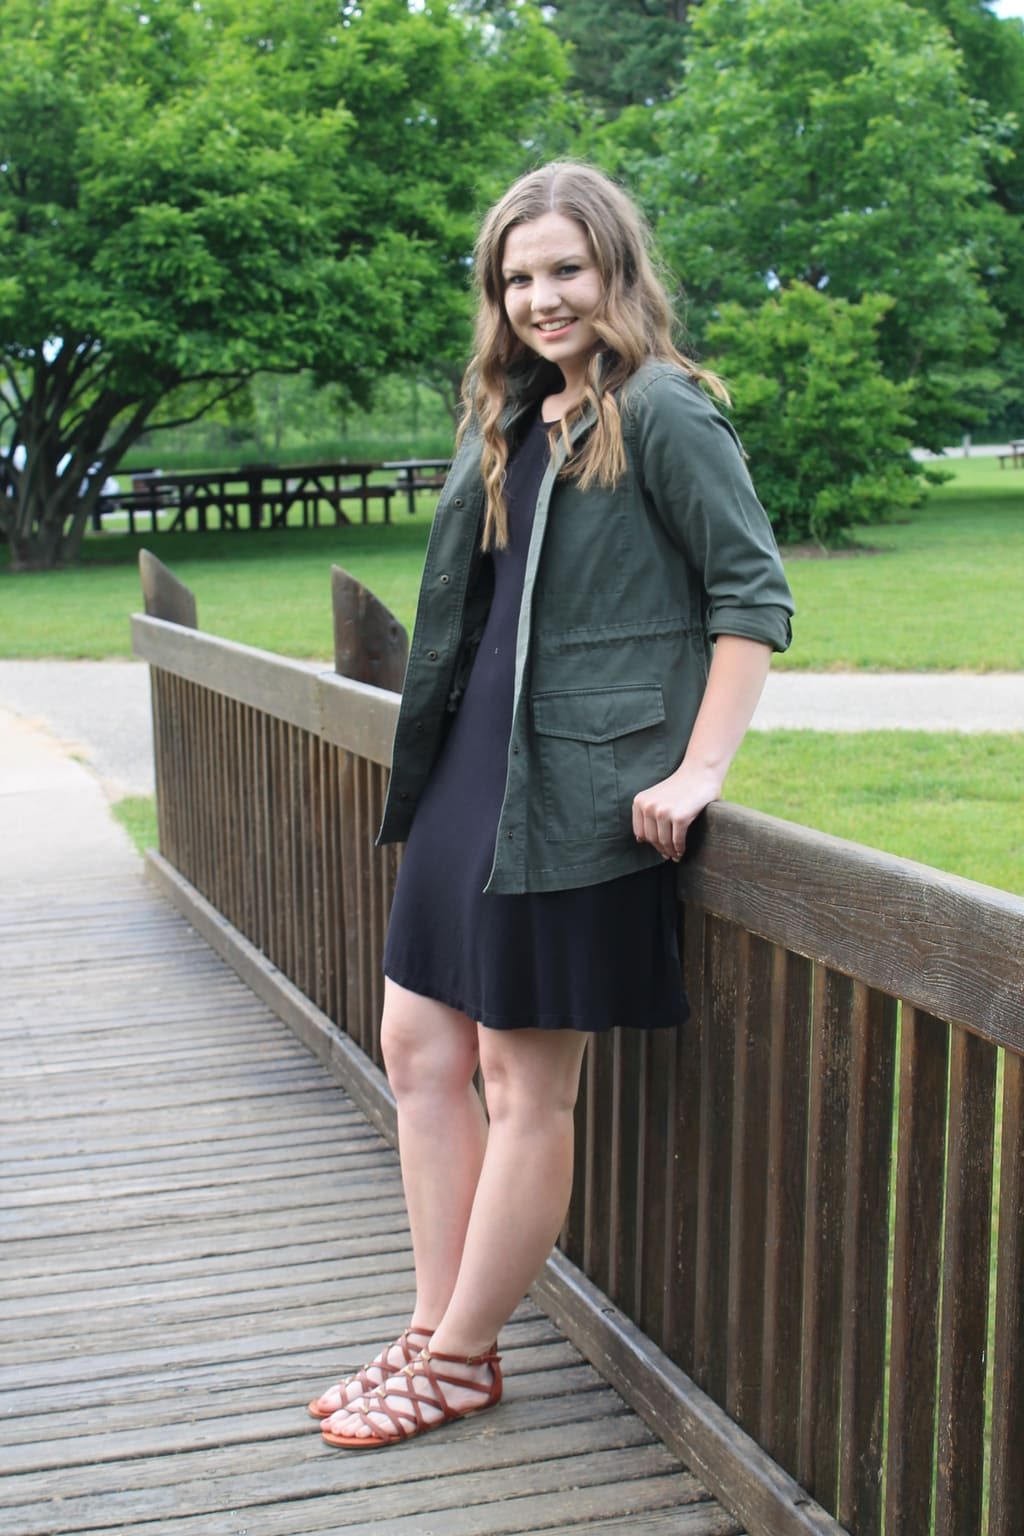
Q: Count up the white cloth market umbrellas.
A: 0